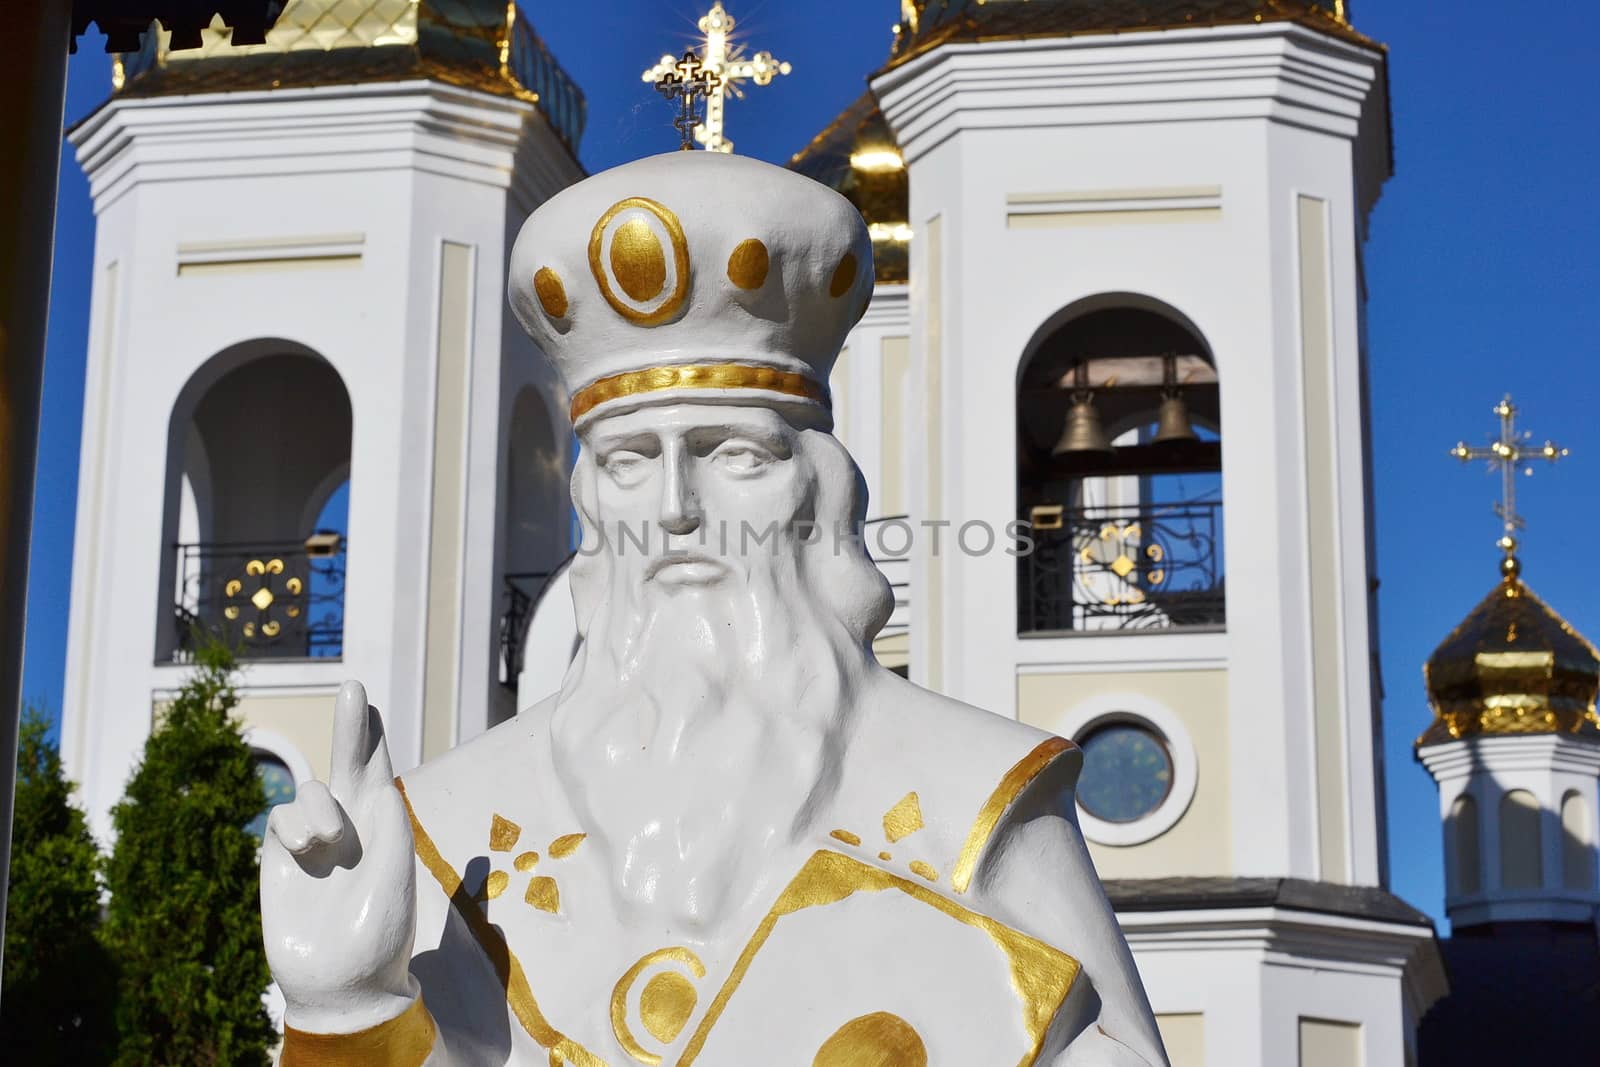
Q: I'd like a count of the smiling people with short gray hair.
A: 0